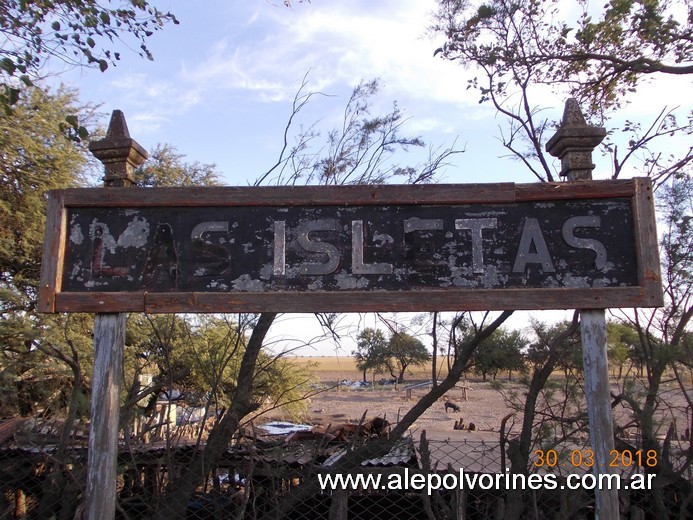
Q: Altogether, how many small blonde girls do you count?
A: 0